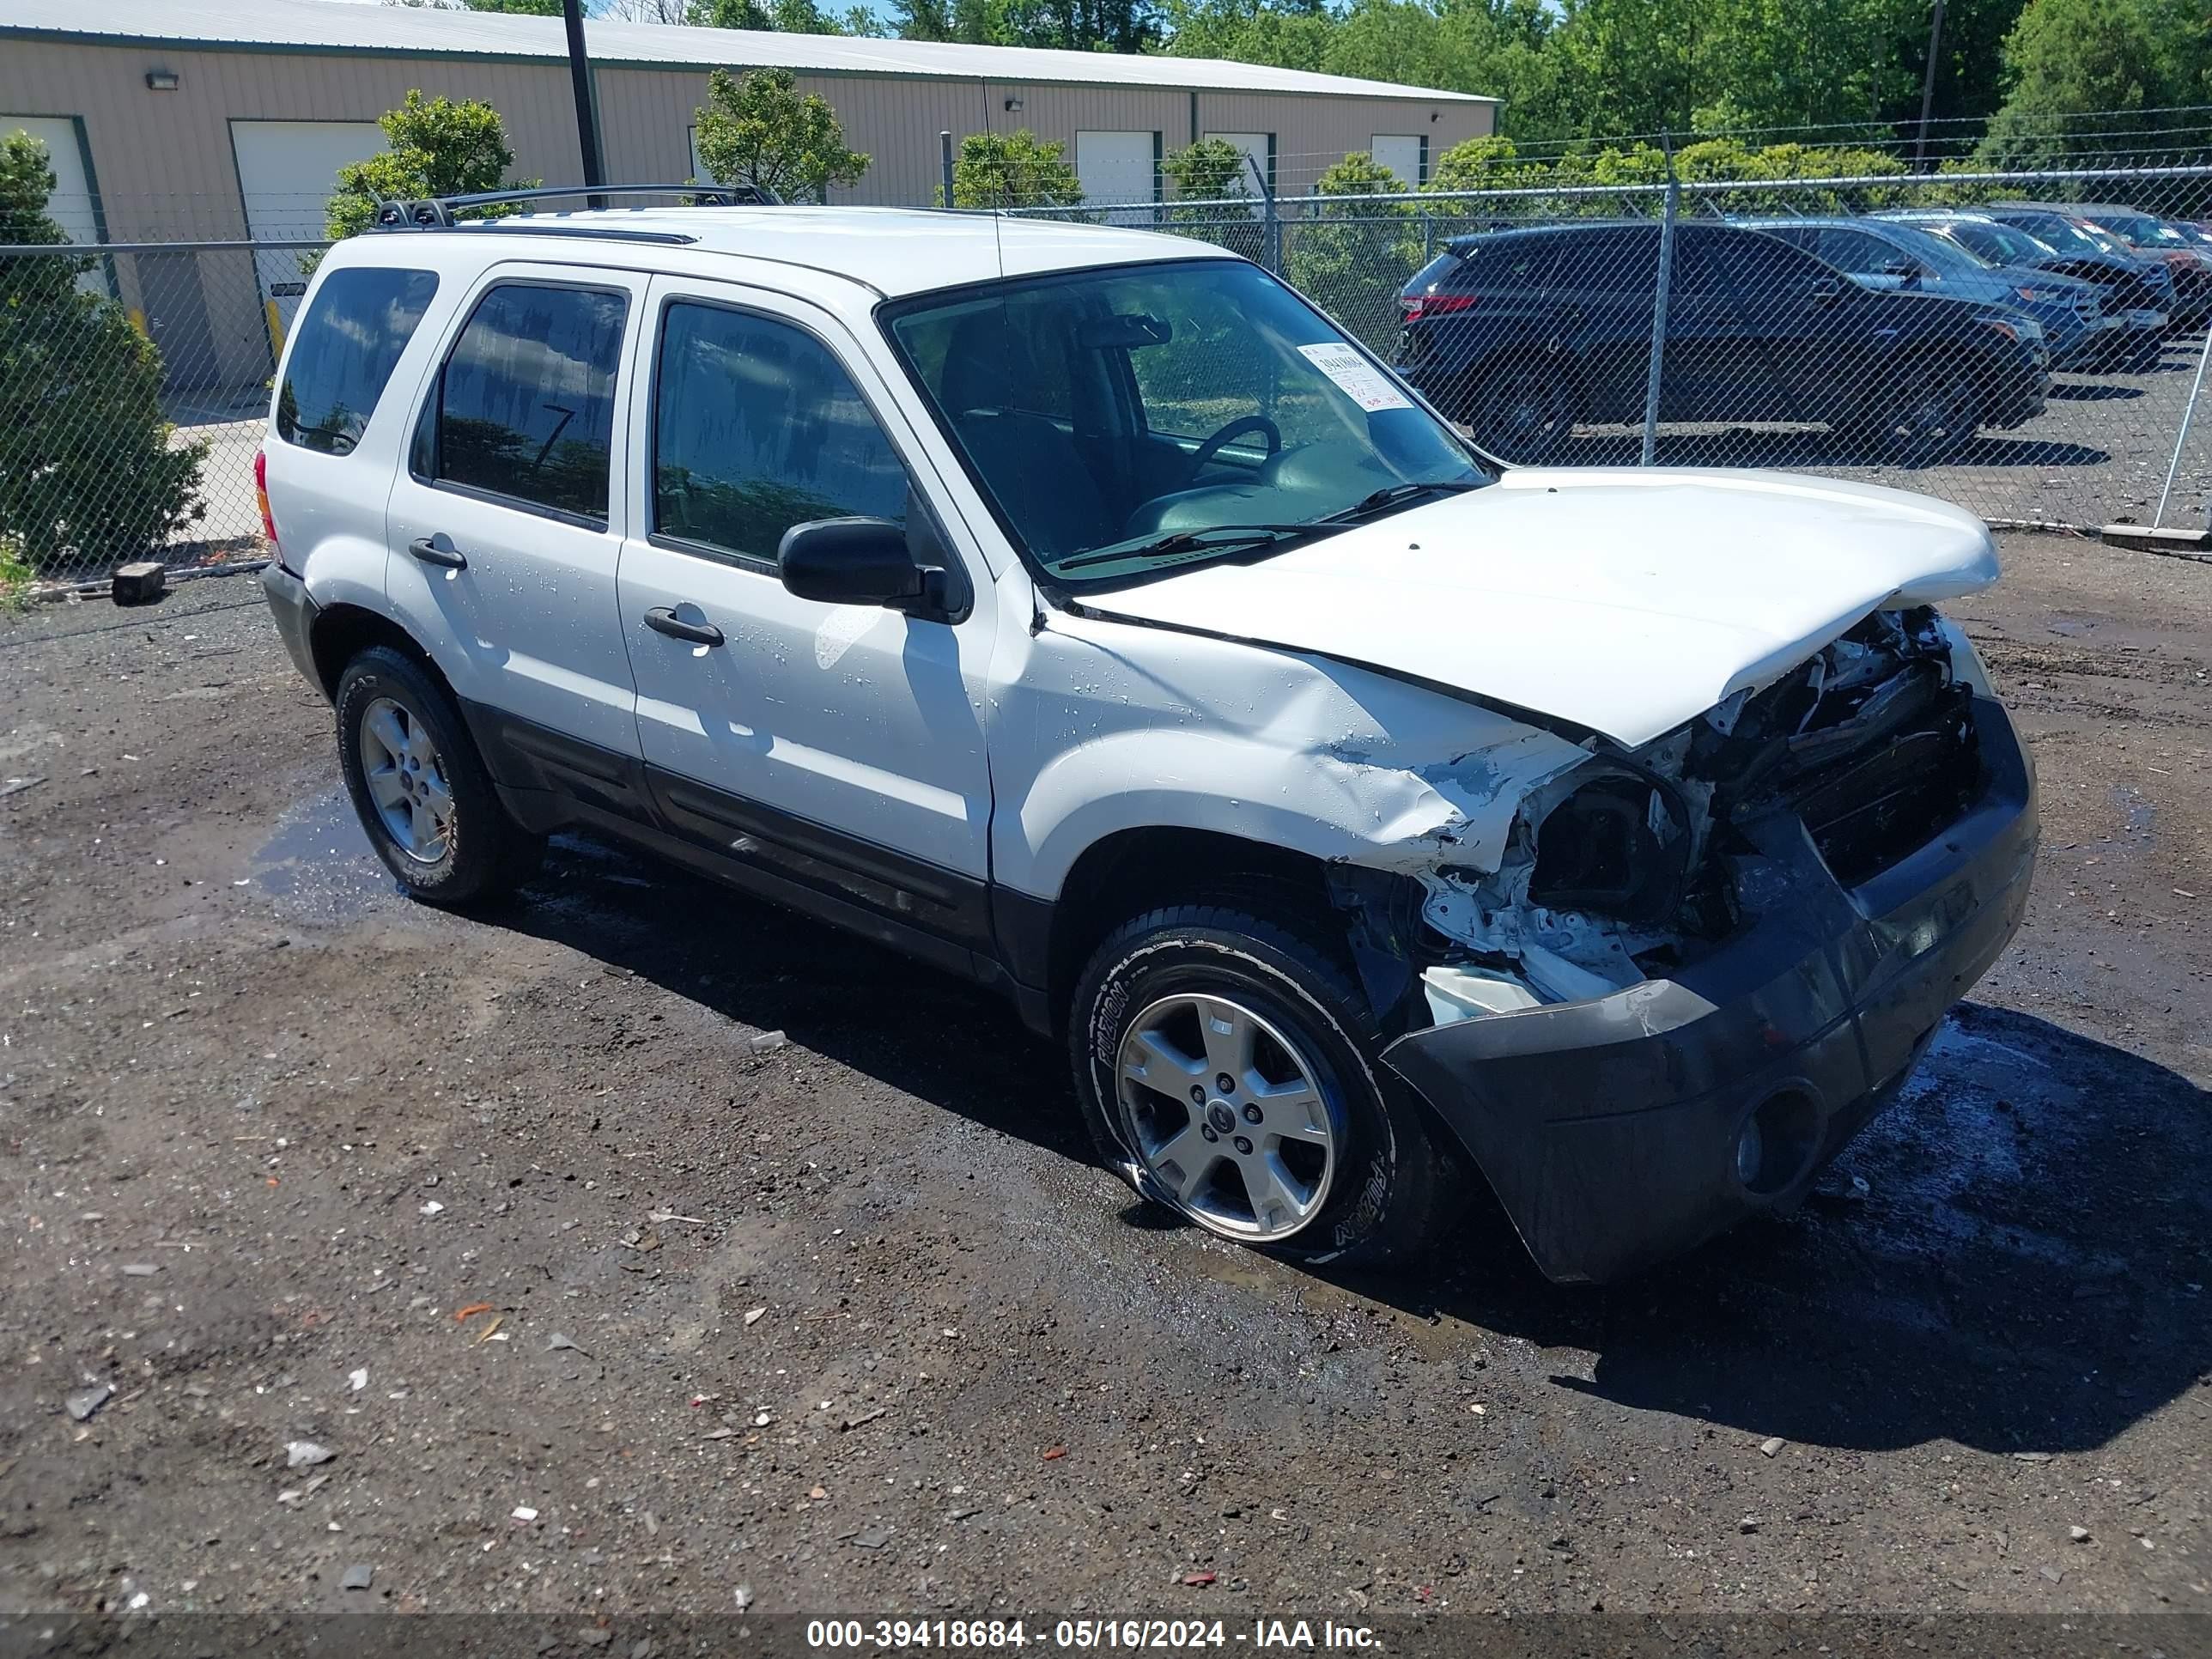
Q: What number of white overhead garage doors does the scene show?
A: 6